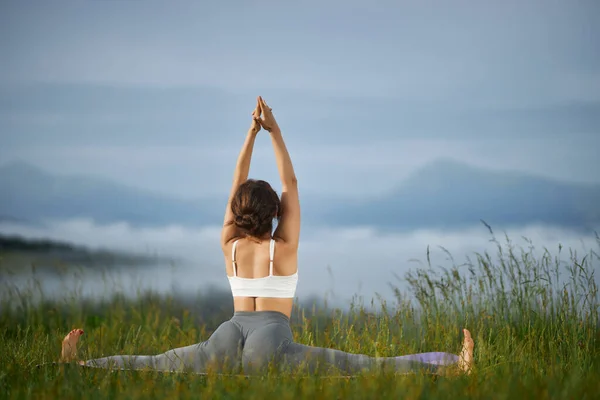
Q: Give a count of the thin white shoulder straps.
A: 2